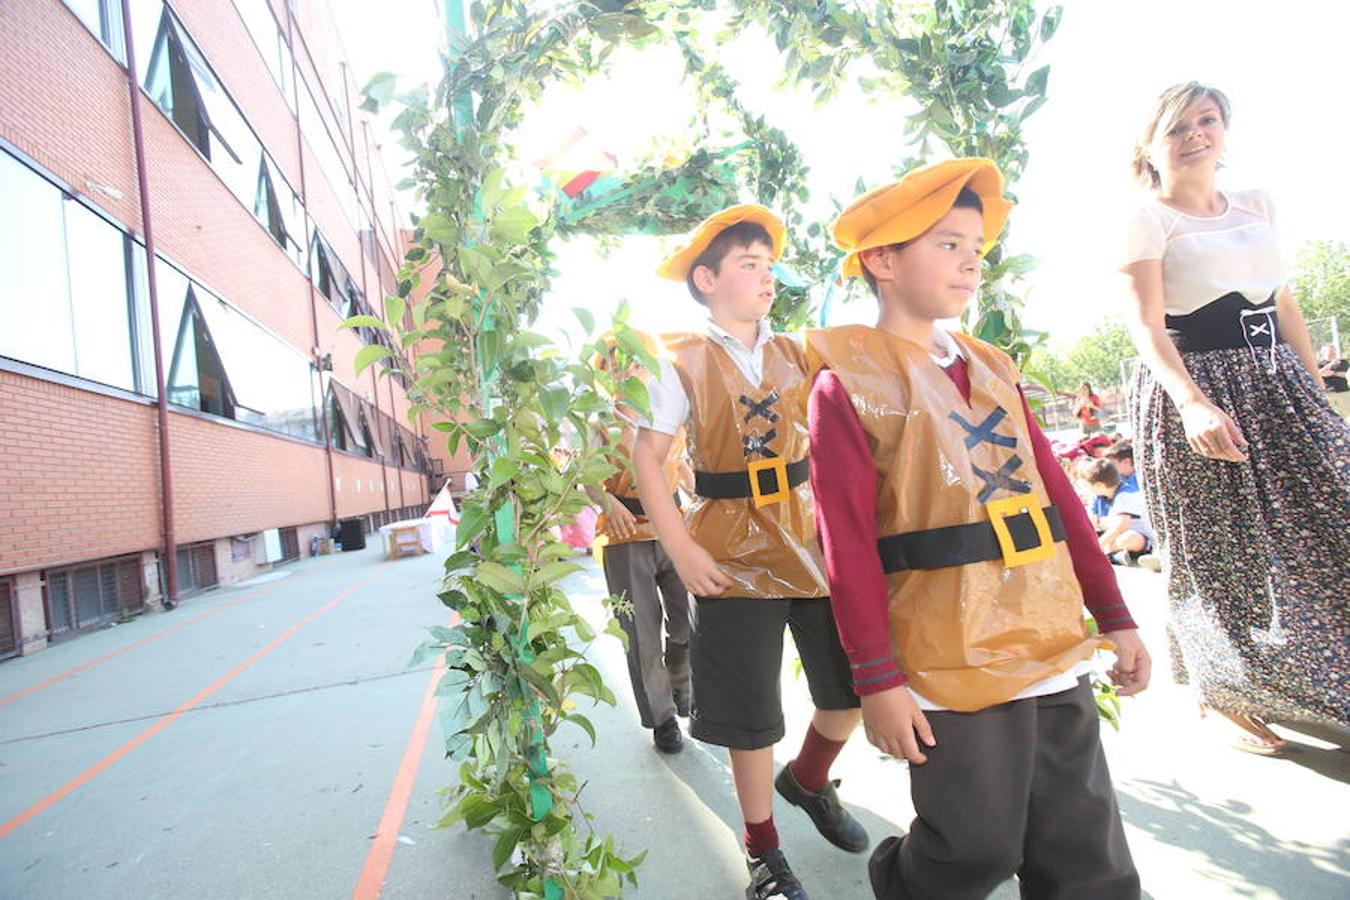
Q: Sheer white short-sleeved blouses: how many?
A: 1